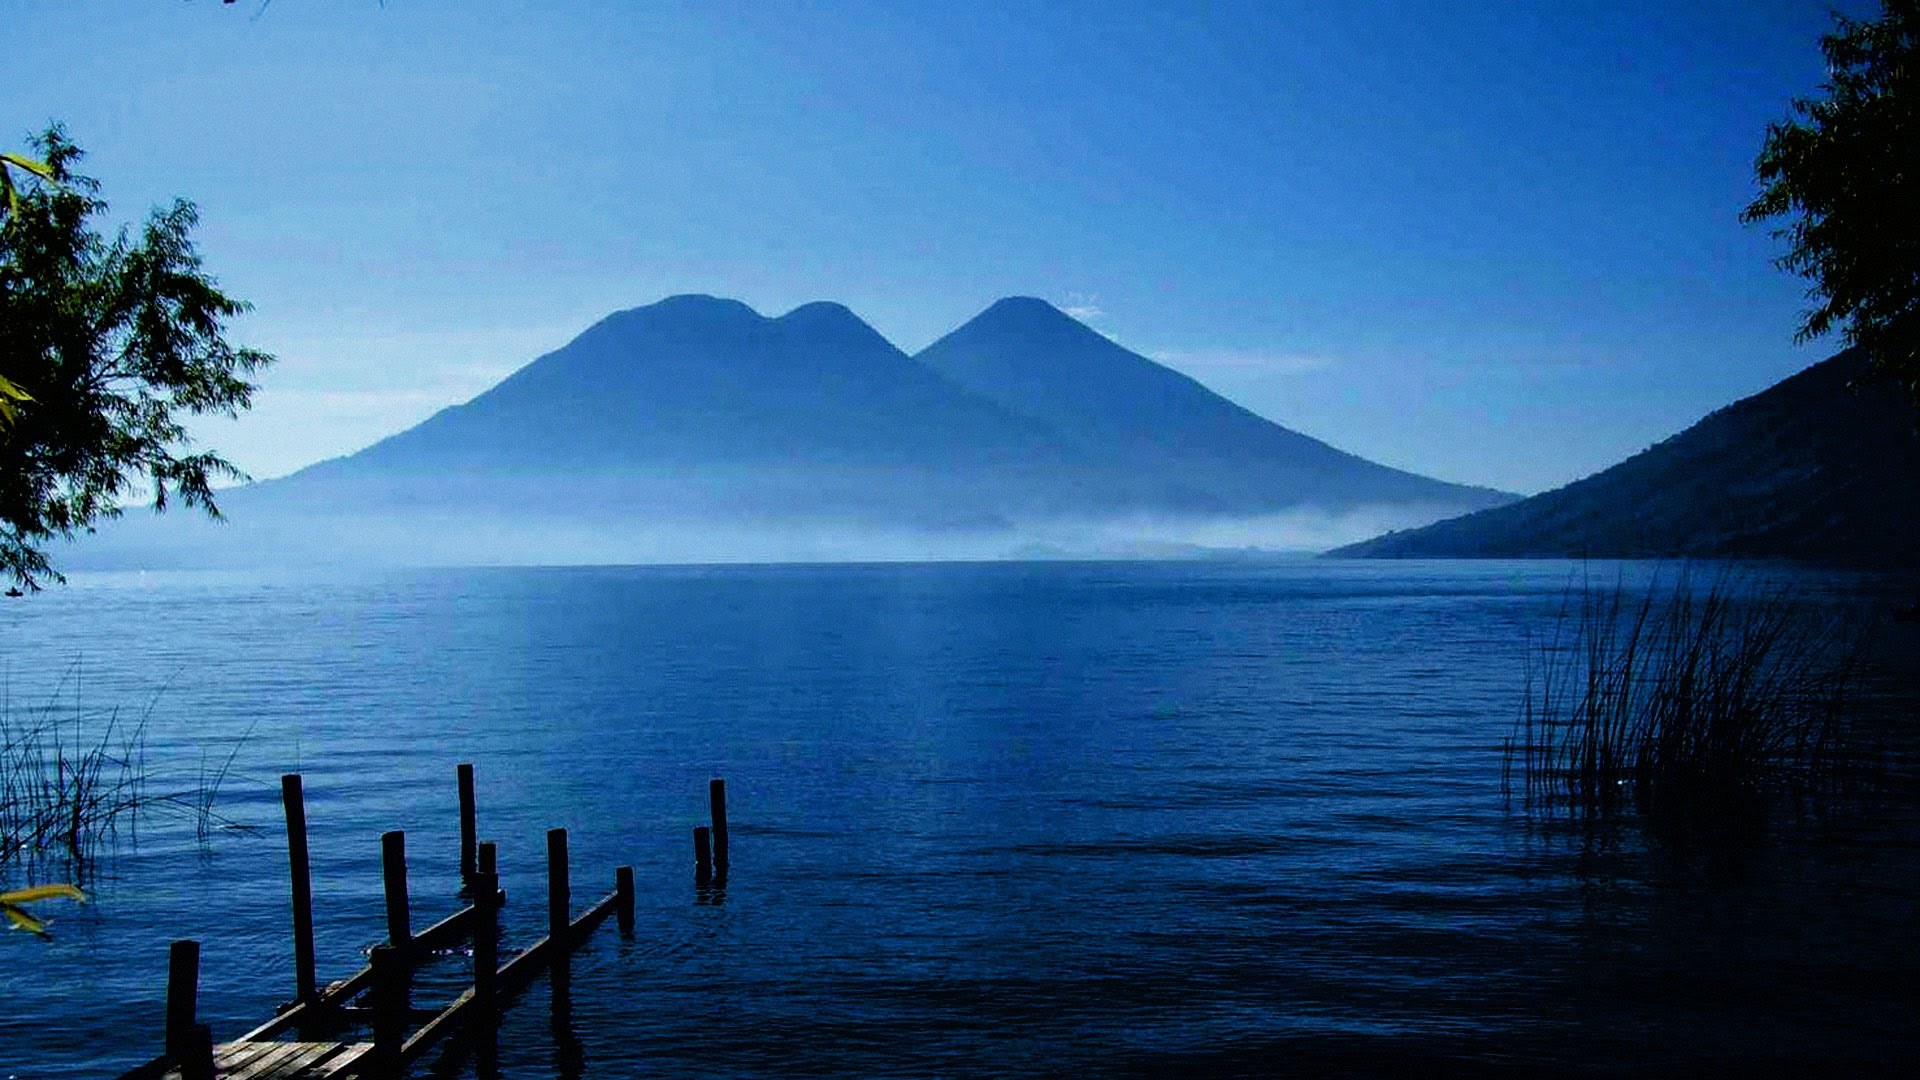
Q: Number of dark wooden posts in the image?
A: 12